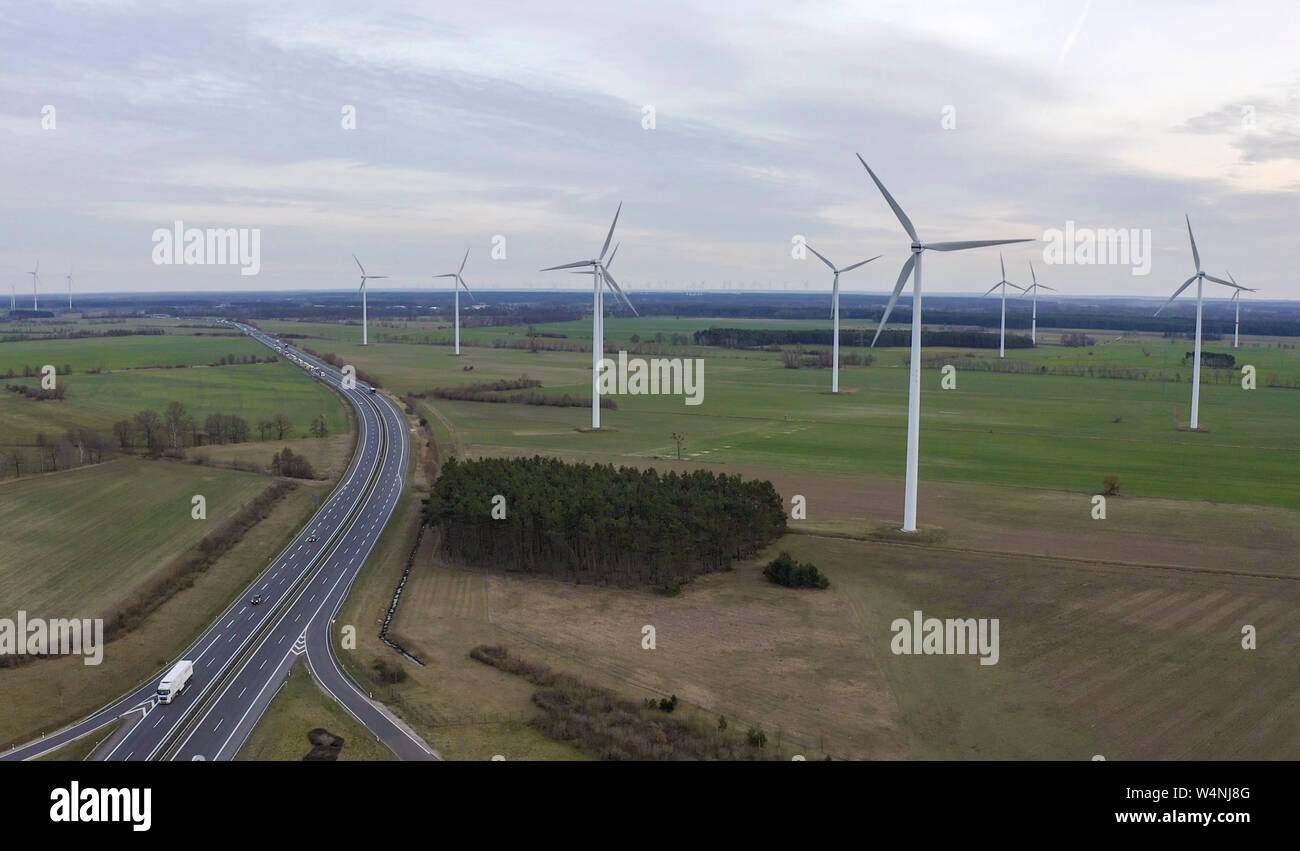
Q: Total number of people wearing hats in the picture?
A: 0